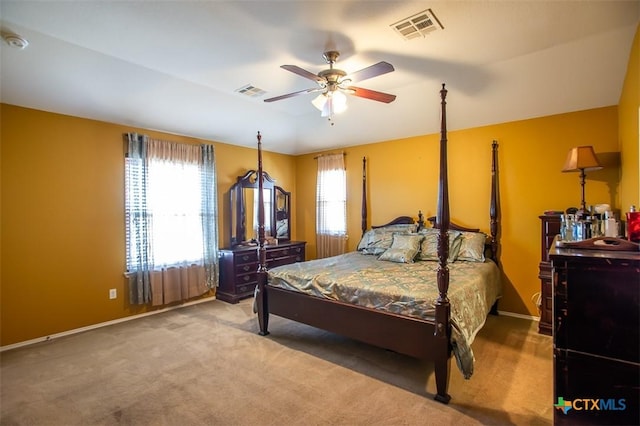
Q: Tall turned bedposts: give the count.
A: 4